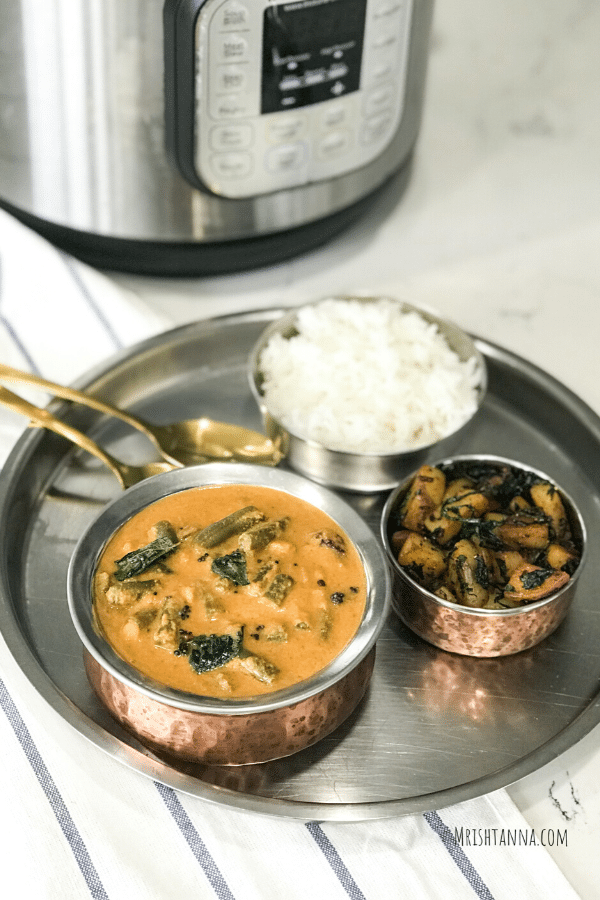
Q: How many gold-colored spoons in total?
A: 2